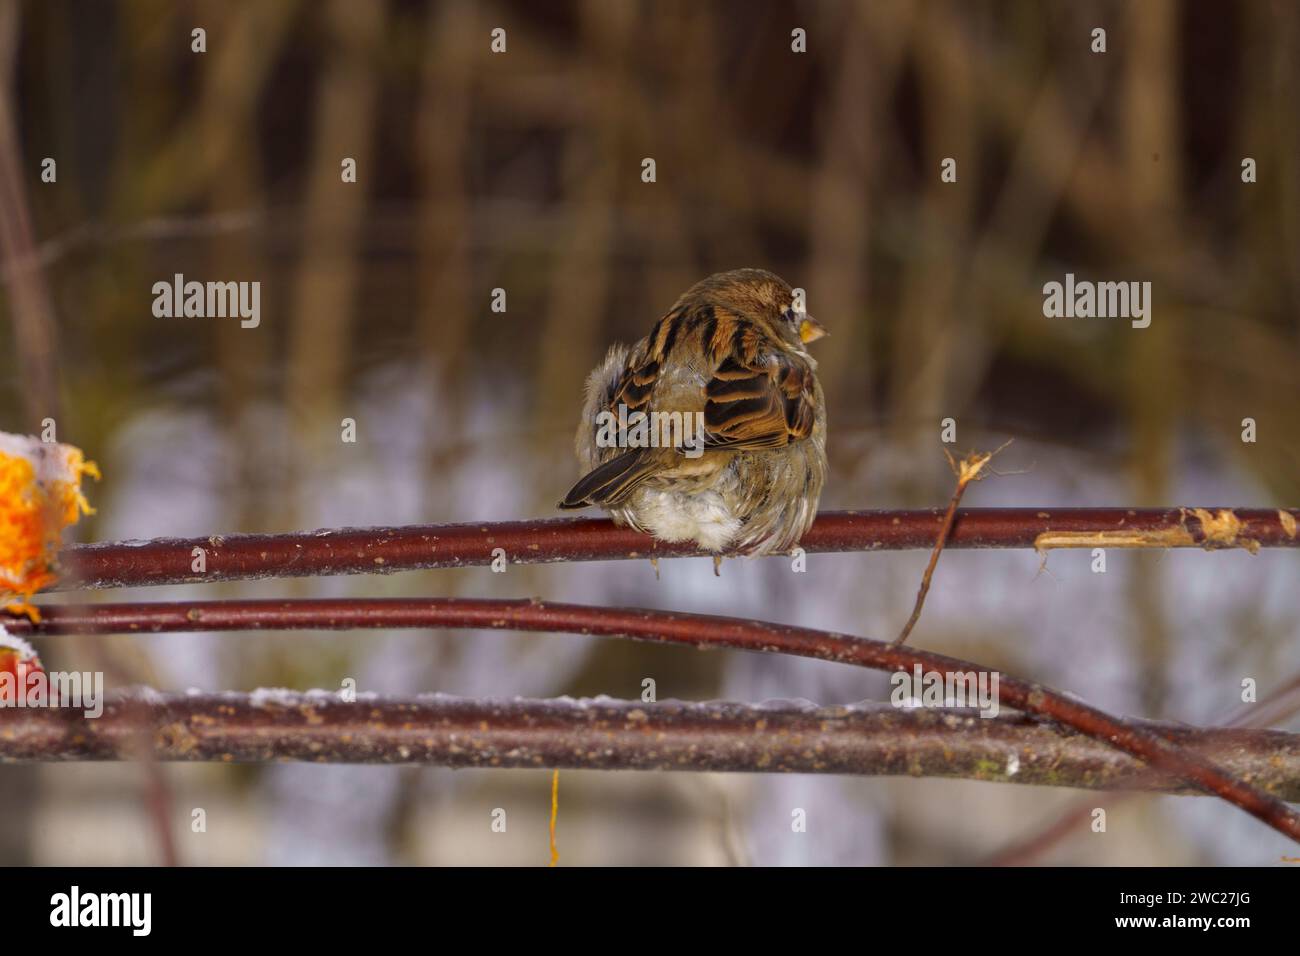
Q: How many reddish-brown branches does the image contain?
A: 3